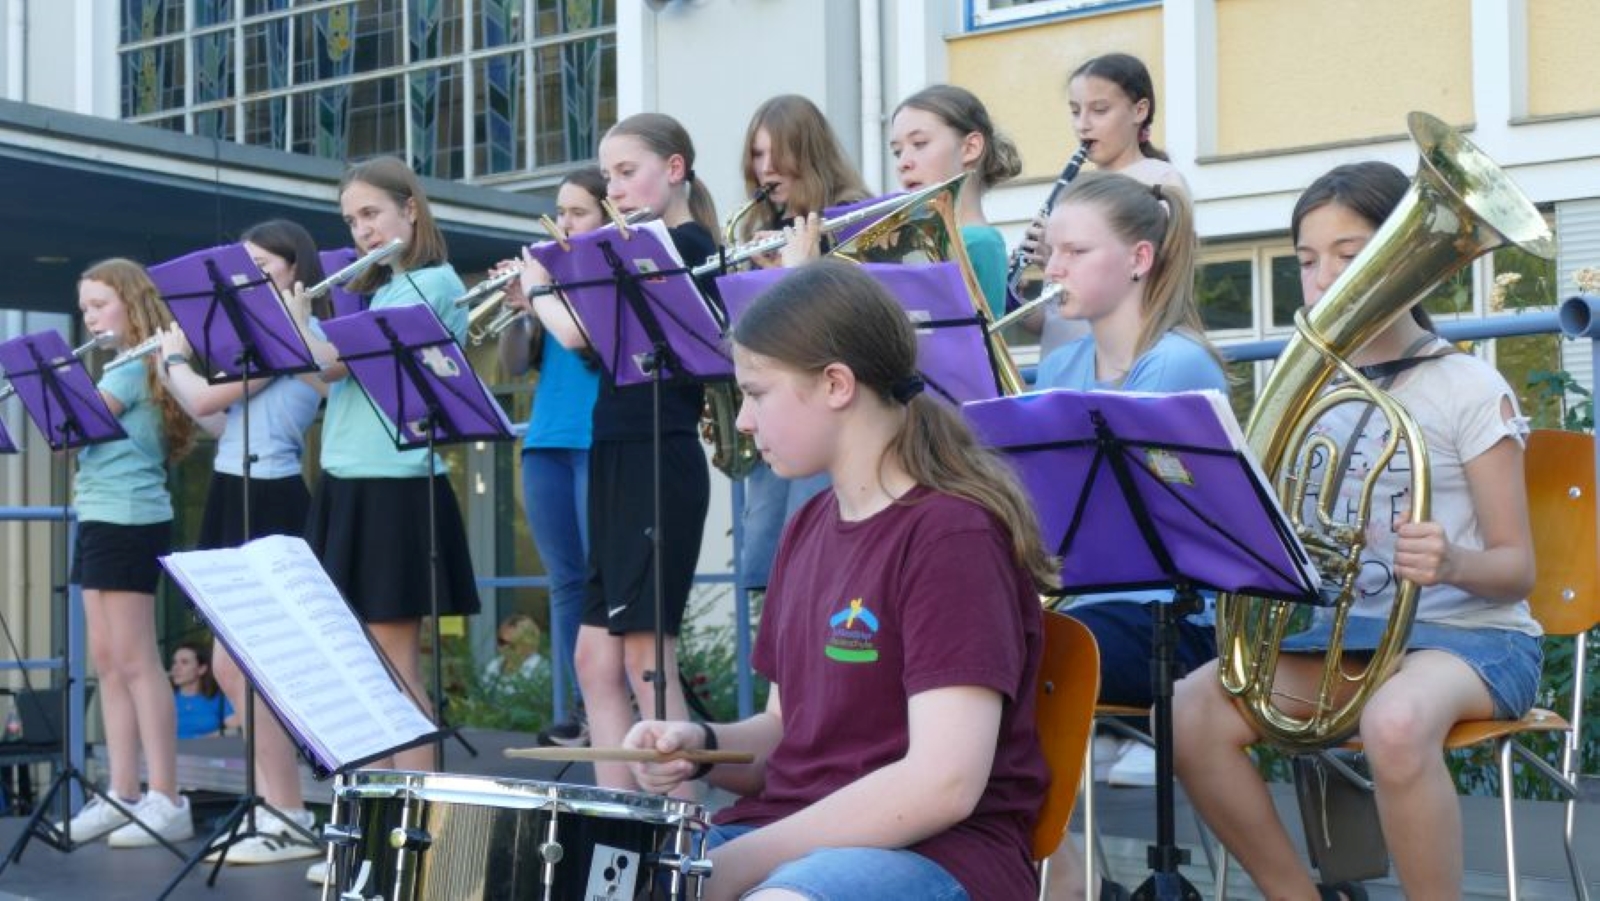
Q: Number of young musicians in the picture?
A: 11